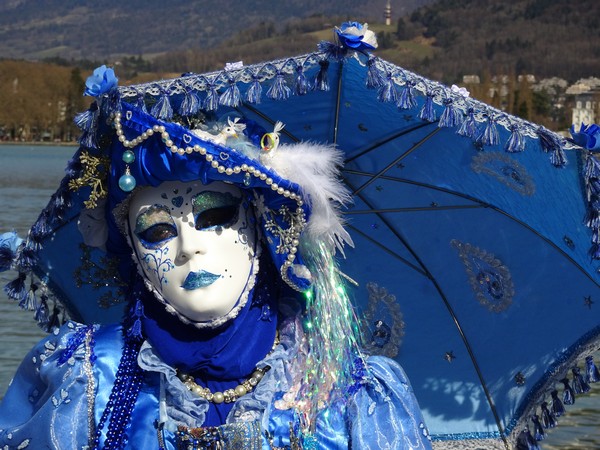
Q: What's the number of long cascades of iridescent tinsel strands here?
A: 1